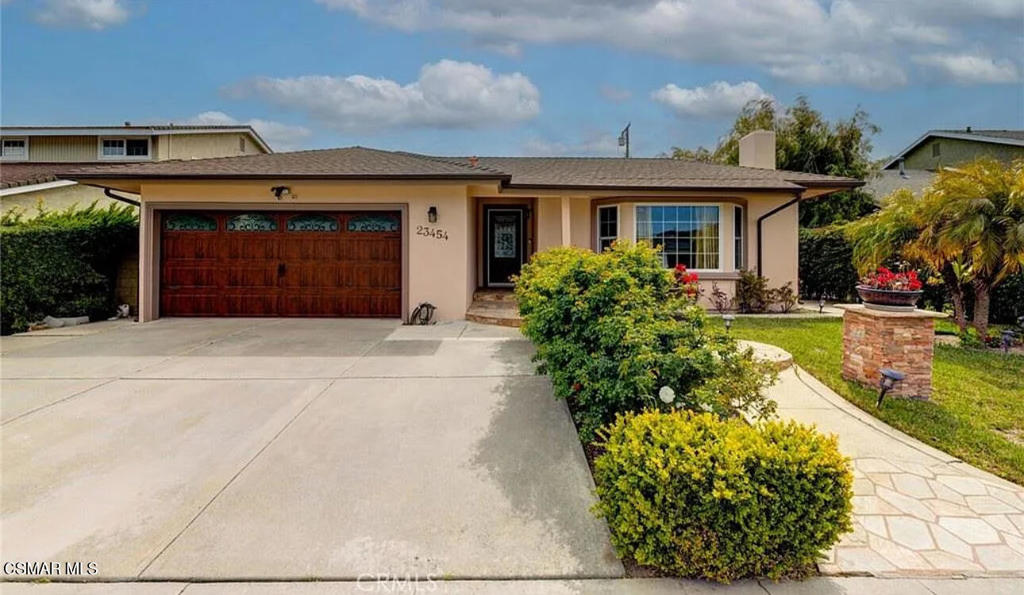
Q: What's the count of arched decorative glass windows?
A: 4